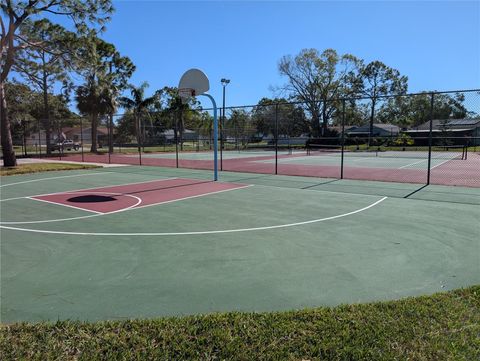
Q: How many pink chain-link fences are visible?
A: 0